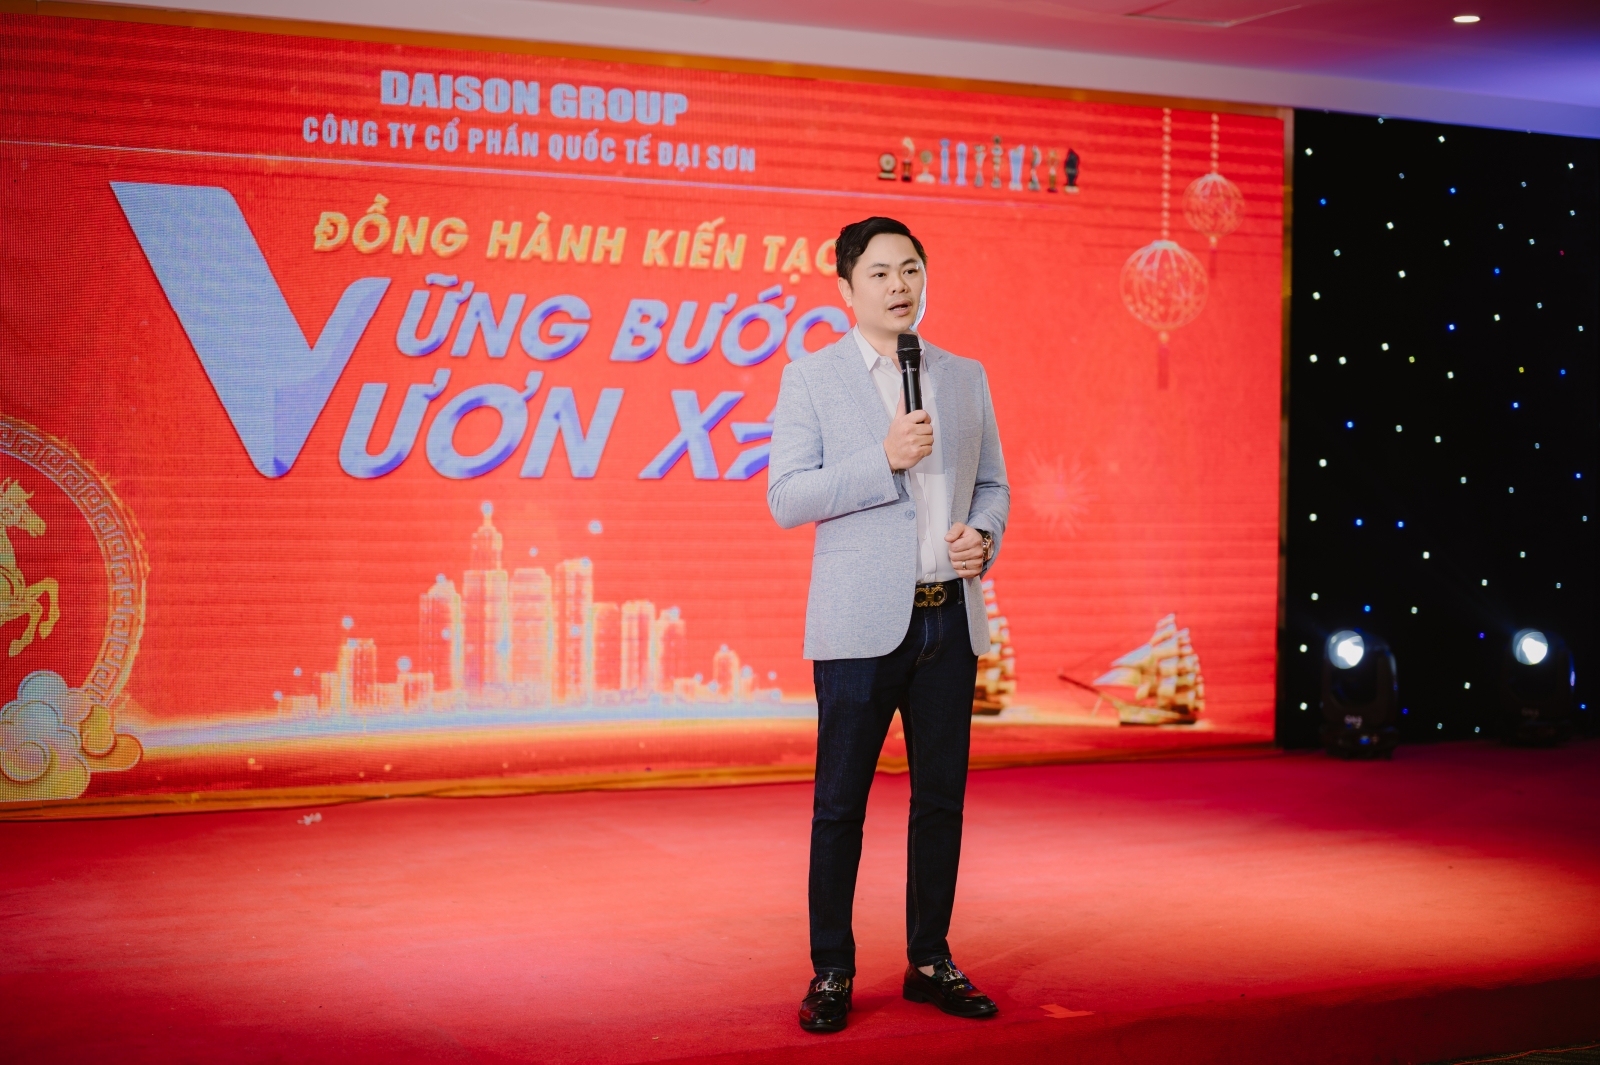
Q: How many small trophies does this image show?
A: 11